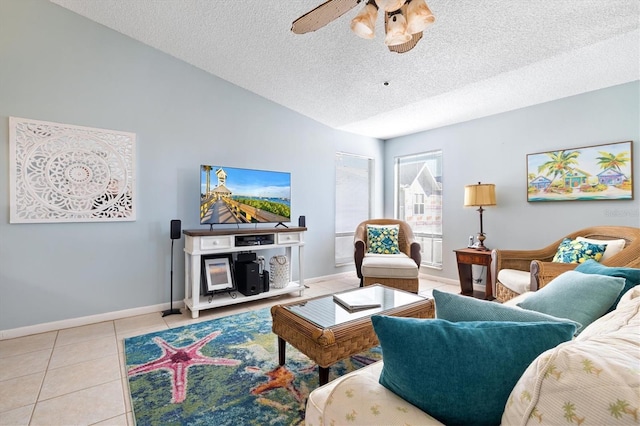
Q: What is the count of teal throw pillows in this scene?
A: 4